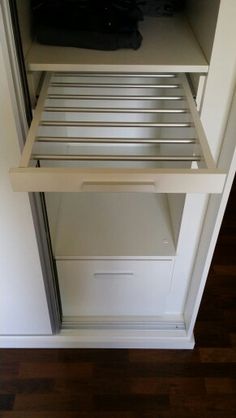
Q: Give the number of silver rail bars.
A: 7